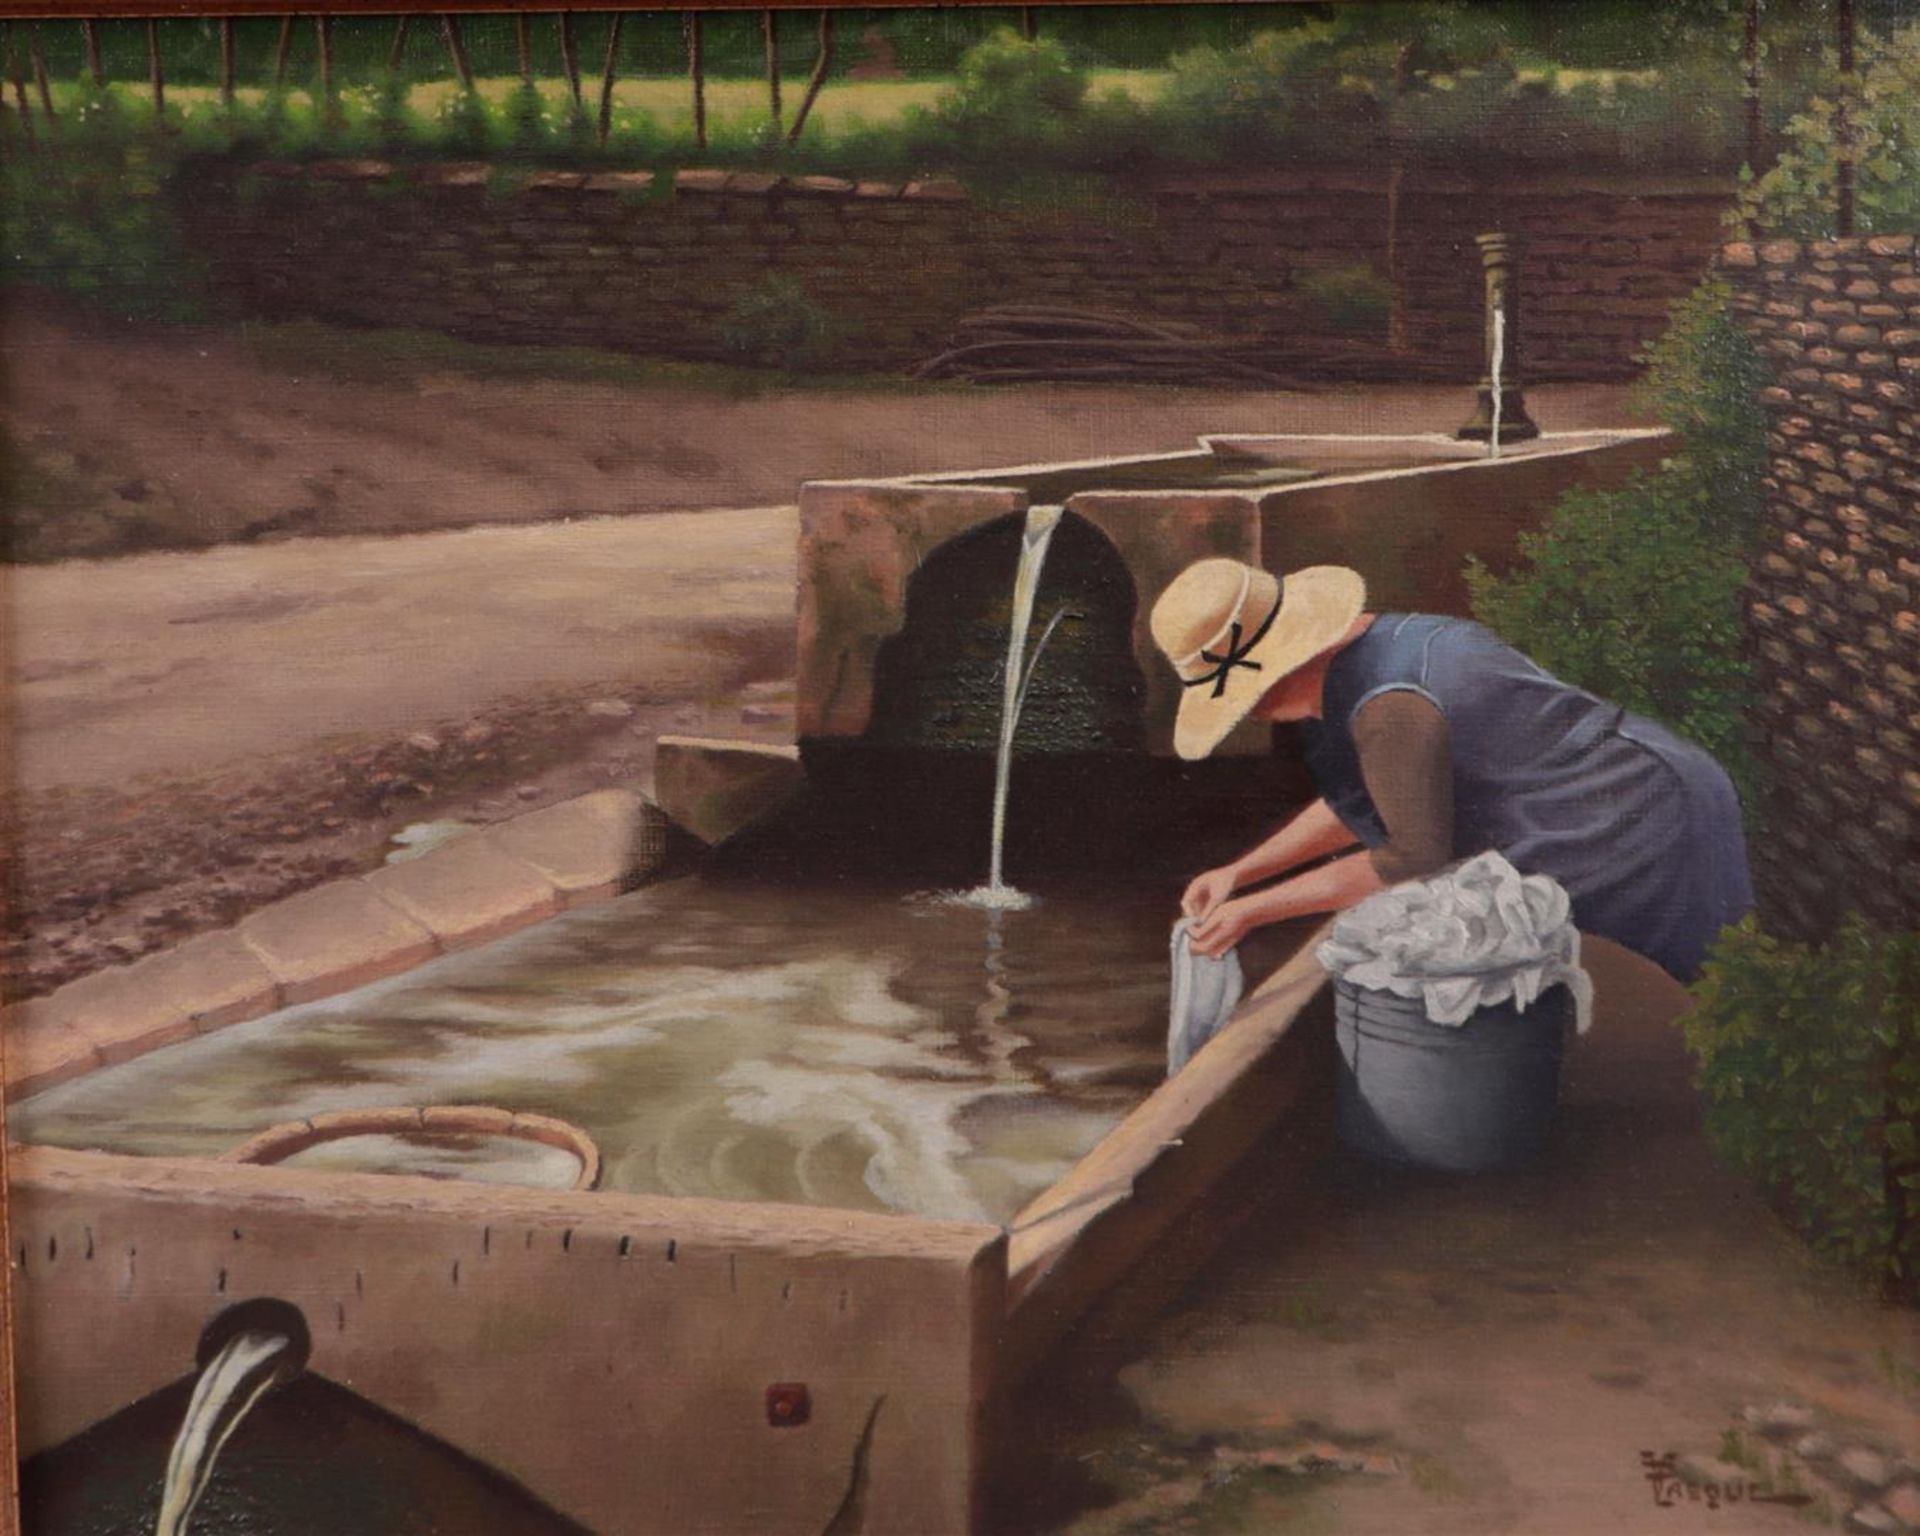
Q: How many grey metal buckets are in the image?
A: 1